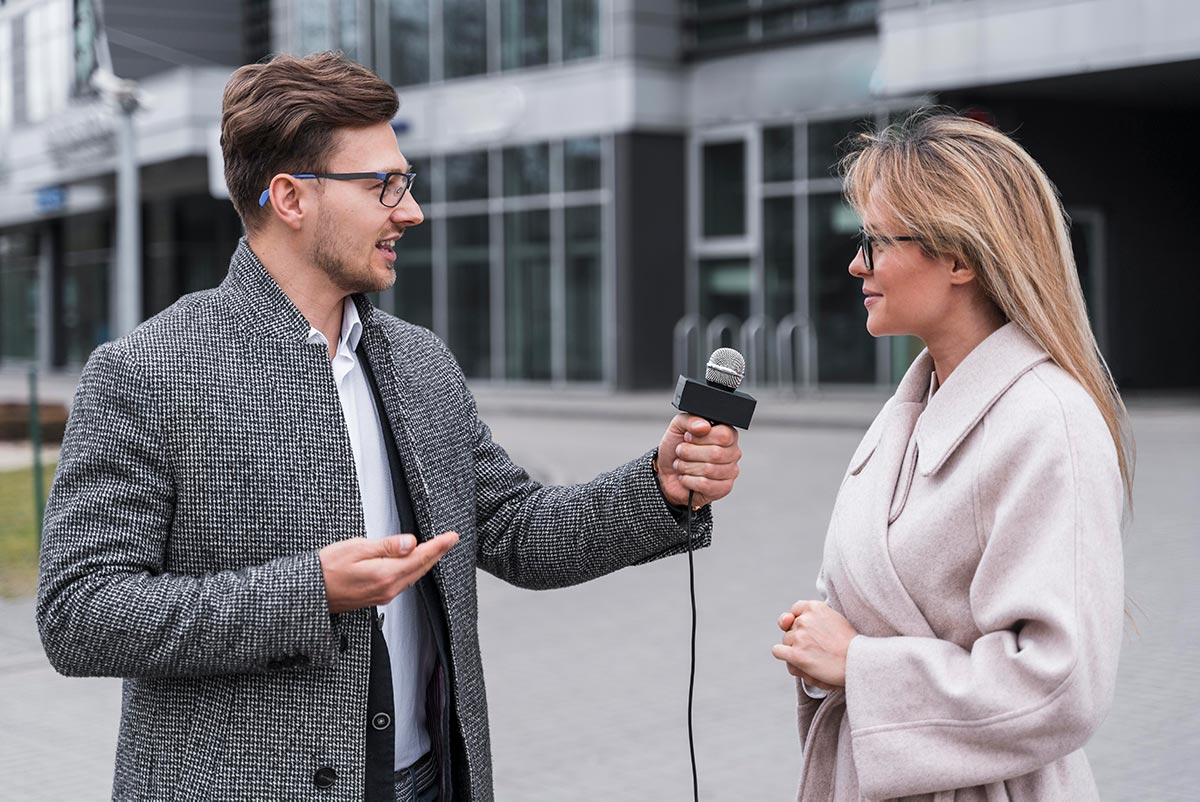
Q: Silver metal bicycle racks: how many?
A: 4